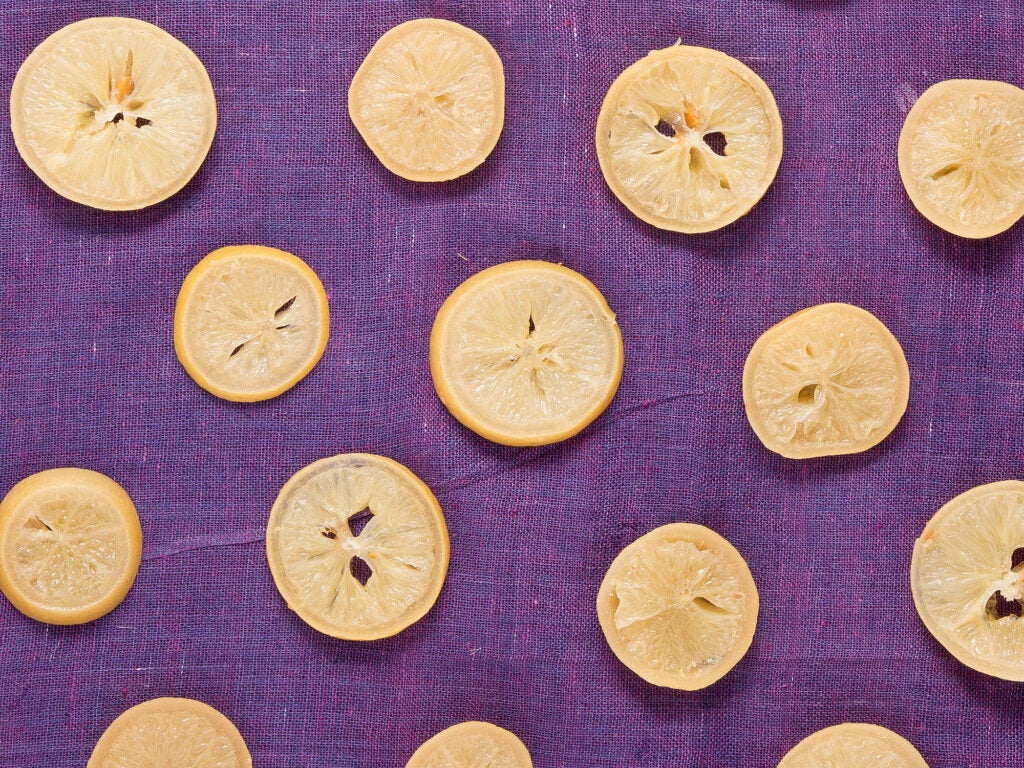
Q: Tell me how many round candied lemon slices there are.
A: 14